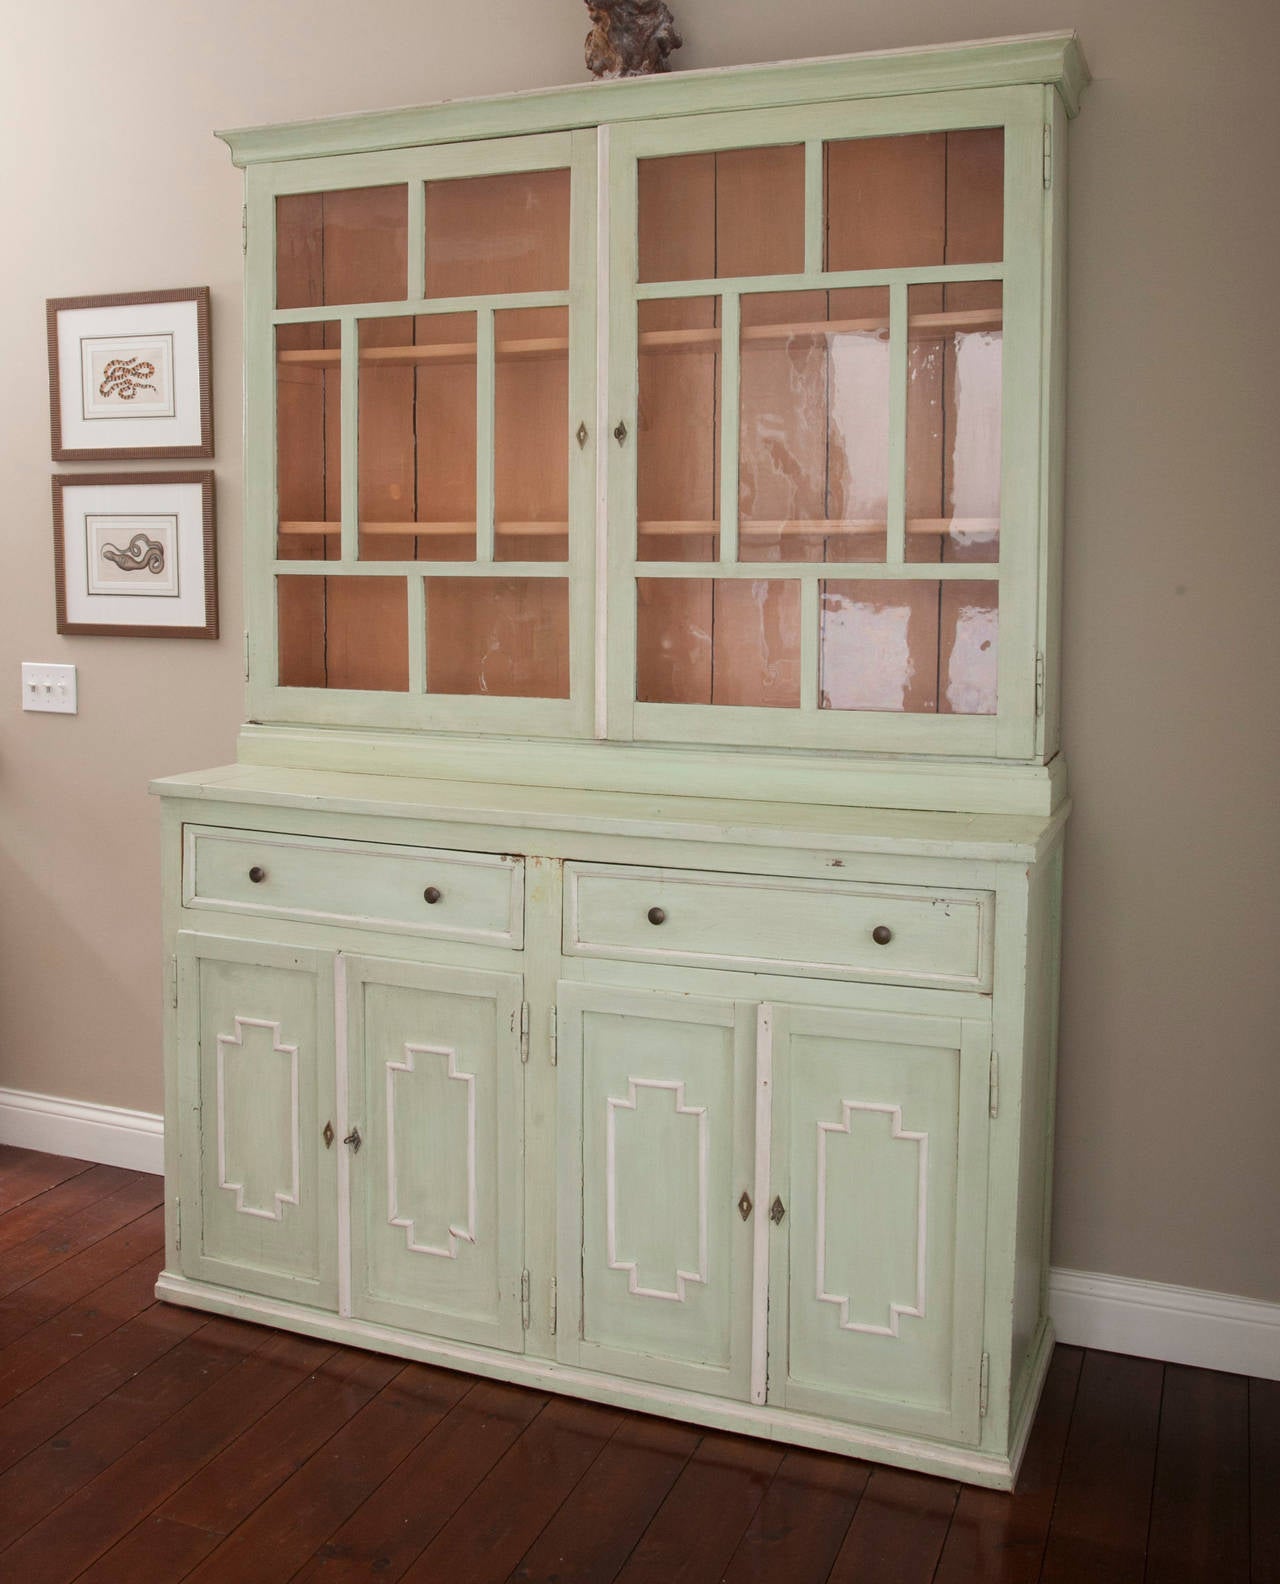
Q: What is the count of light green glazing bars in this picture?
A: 12